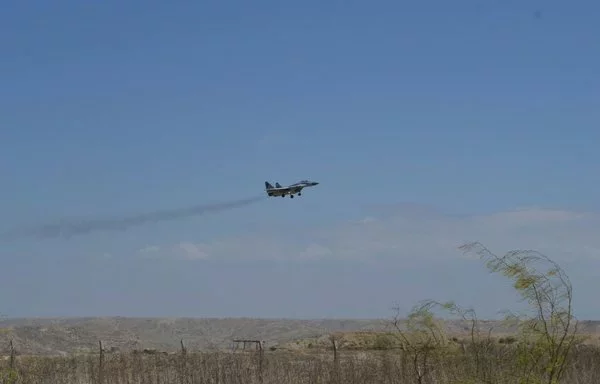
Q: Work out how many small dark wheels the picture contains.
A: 3